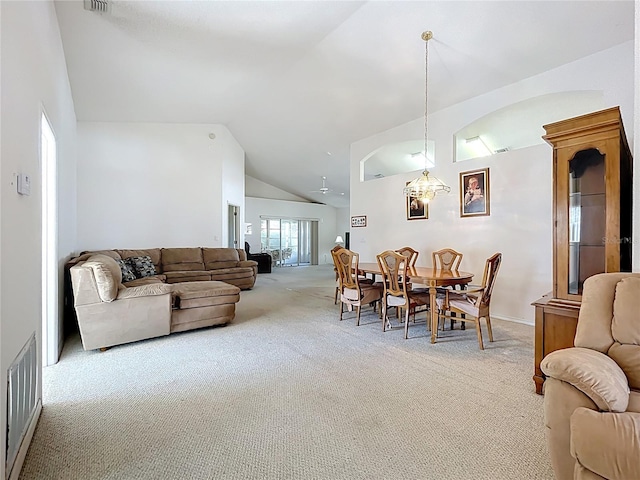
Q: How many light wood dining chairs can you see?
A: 6